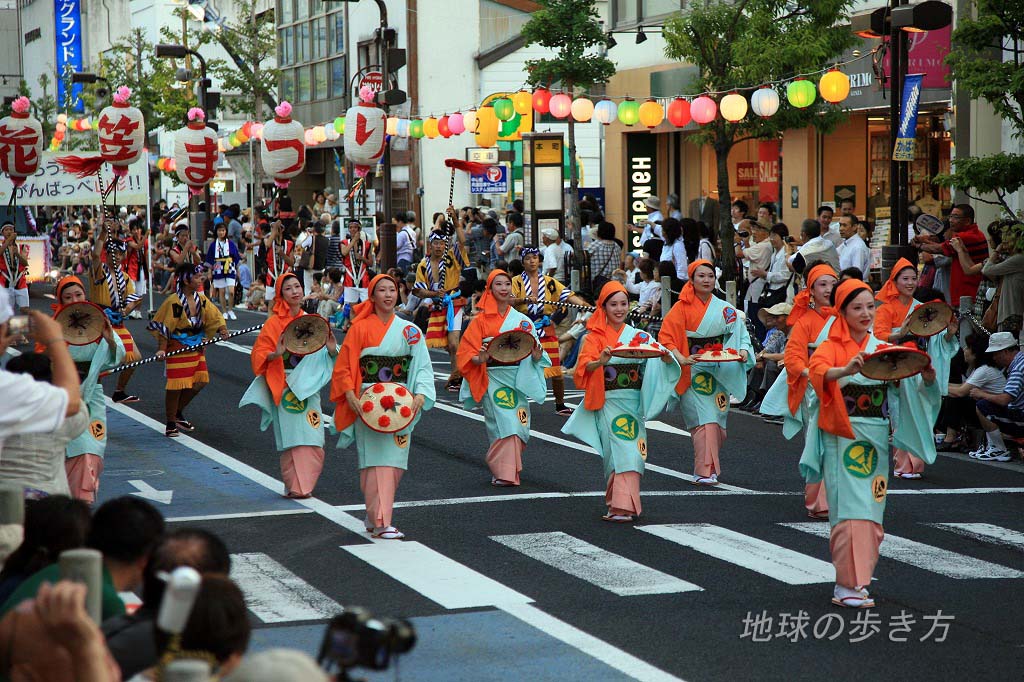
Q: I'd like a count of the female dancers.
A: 9